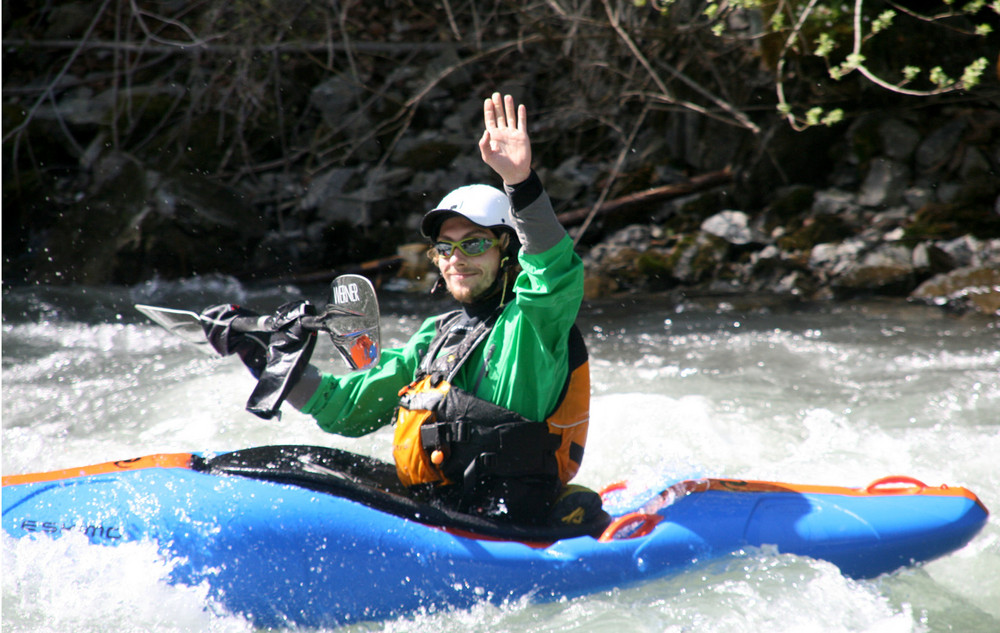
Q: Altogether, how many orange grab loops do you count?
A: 3